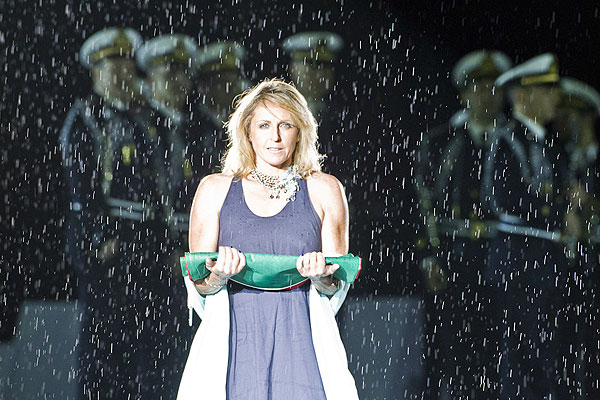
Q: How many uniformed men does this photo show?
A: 7